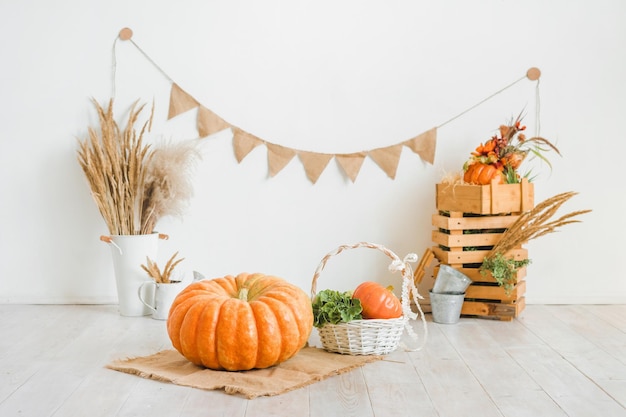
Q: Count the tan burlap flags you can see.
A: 8